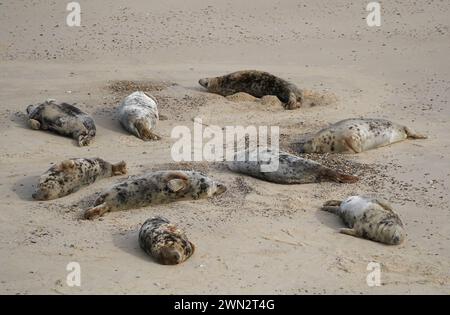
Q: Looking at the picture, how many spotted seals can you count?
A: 9